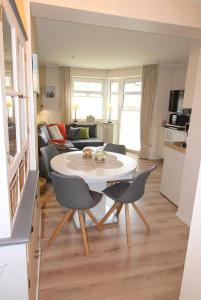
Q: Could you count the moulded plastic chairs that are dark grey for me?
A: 4